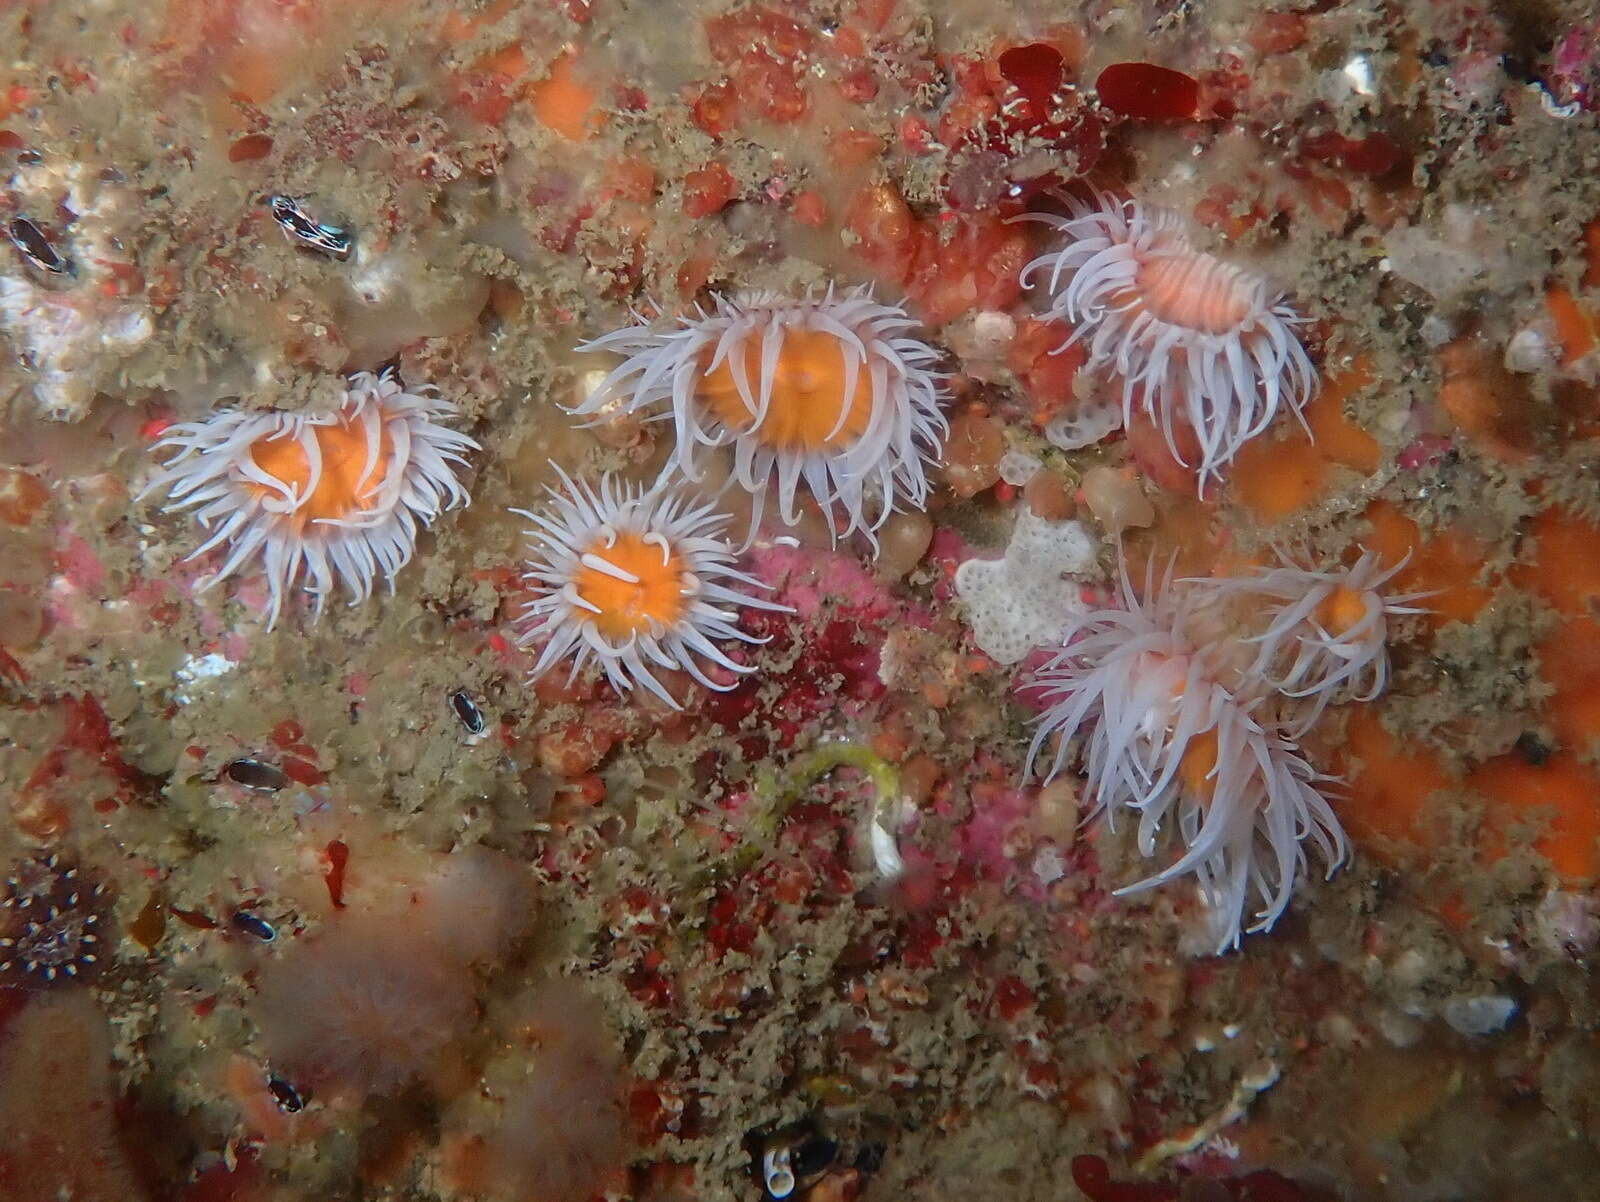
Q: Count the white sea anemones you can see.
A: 7